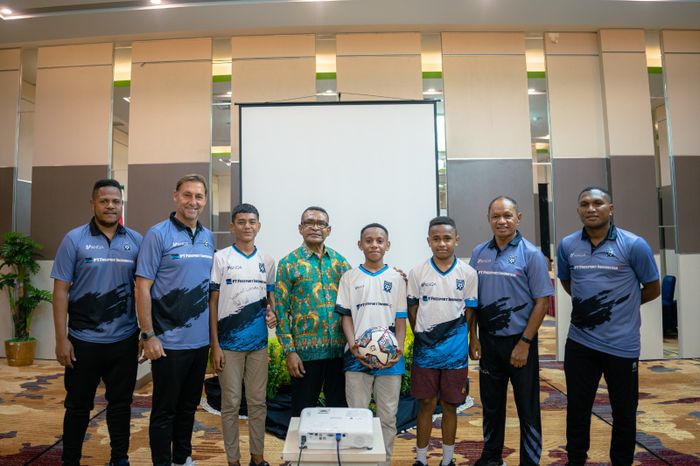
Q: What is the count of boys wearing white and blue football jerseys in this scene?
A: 3